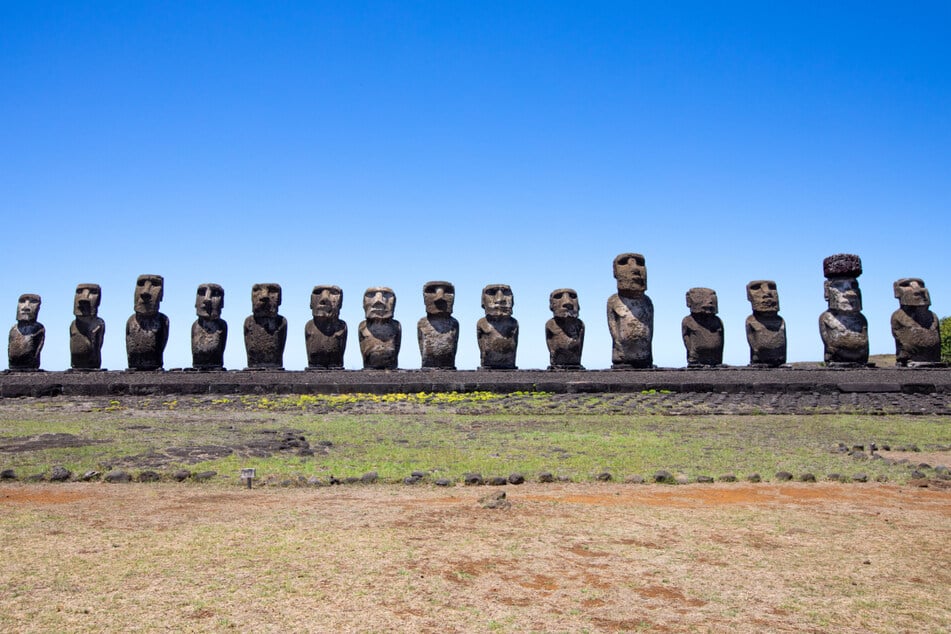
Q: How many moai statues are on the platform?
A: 15